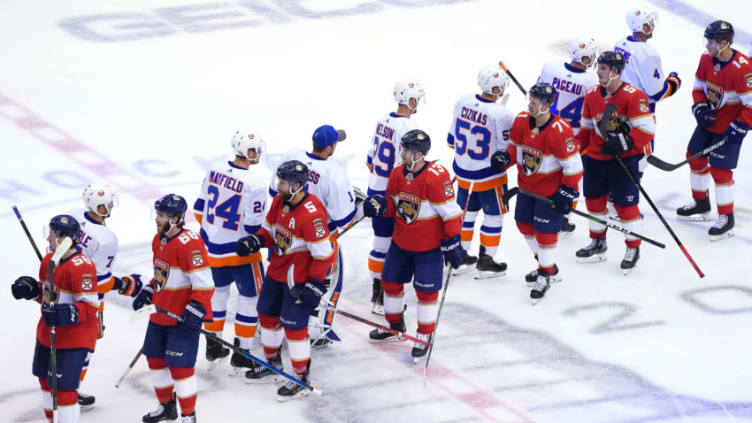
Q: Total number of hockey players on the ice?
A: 14